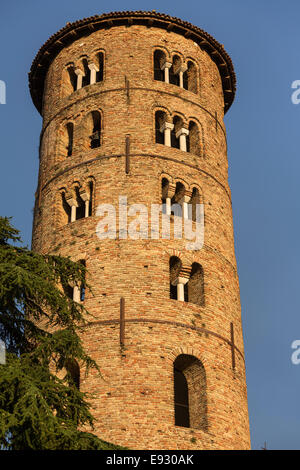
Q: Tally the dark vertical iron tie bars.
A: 5